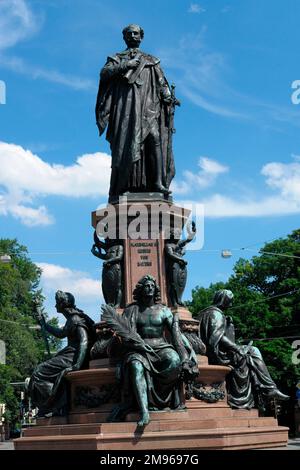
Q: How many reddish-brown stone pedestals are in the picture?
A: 1